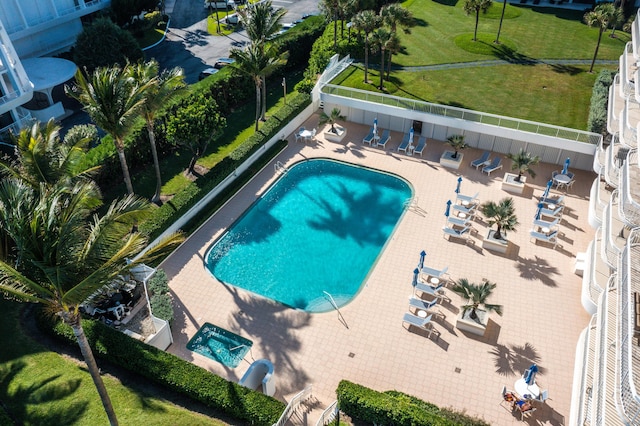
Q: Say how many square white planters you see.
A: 5